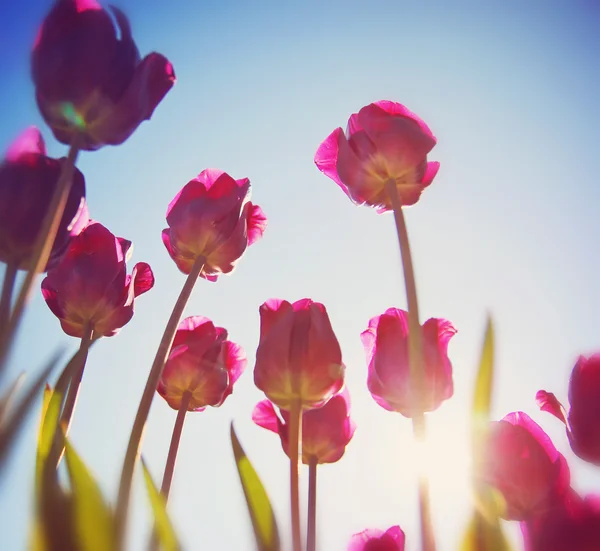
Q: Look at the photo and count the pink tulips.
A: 13